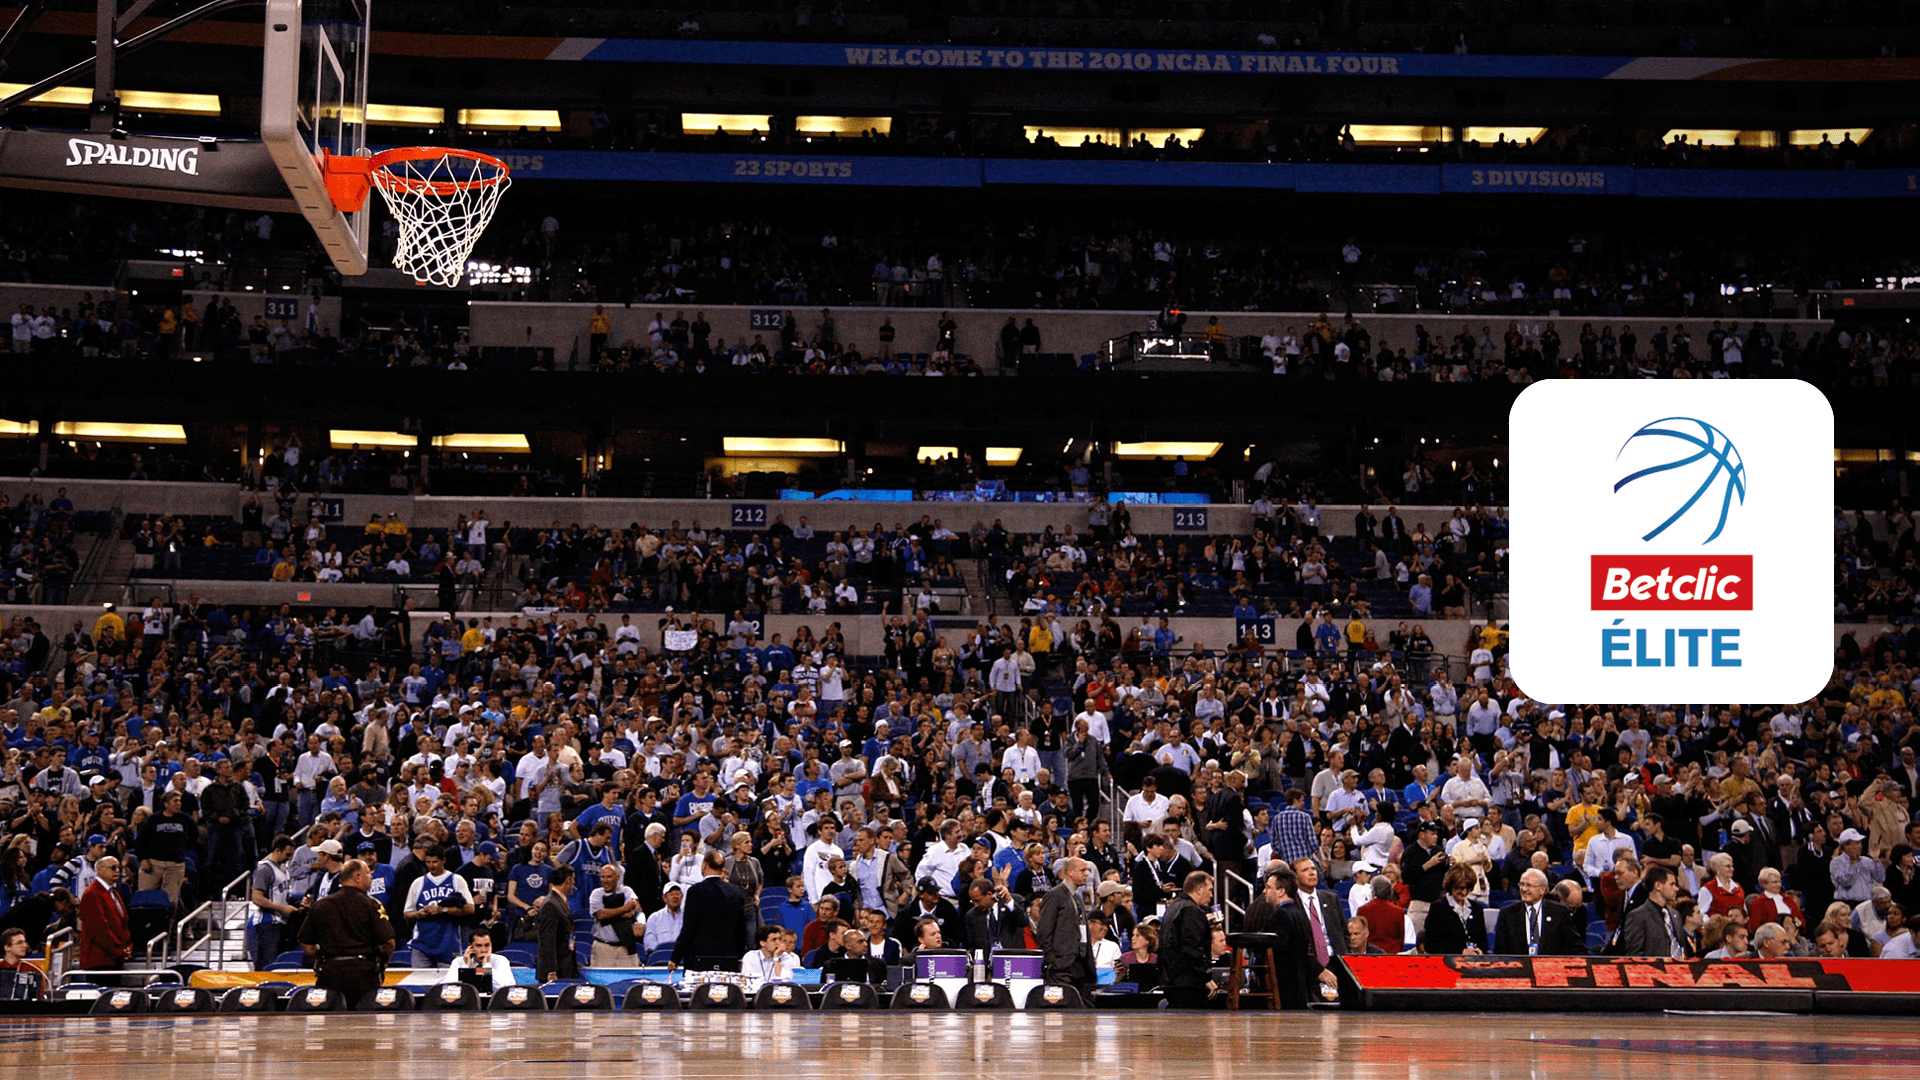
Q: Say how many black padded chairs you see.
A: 15